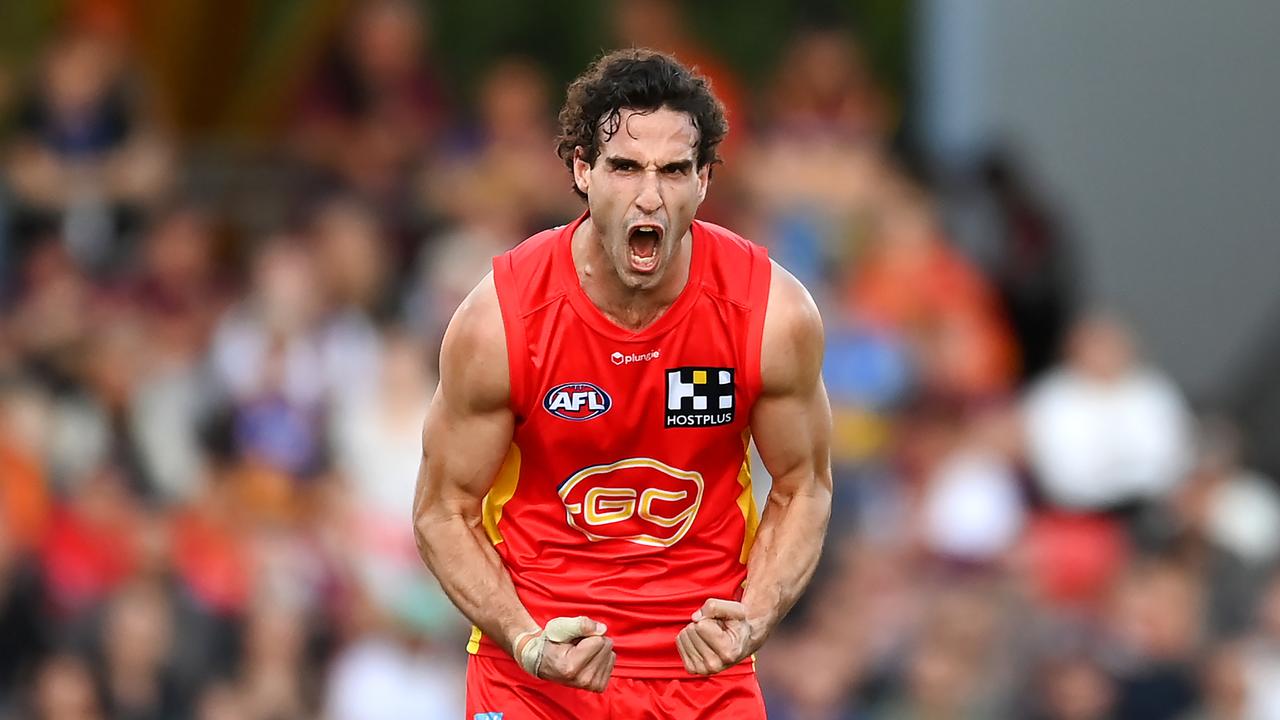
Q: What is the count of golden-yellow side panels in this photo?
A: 2